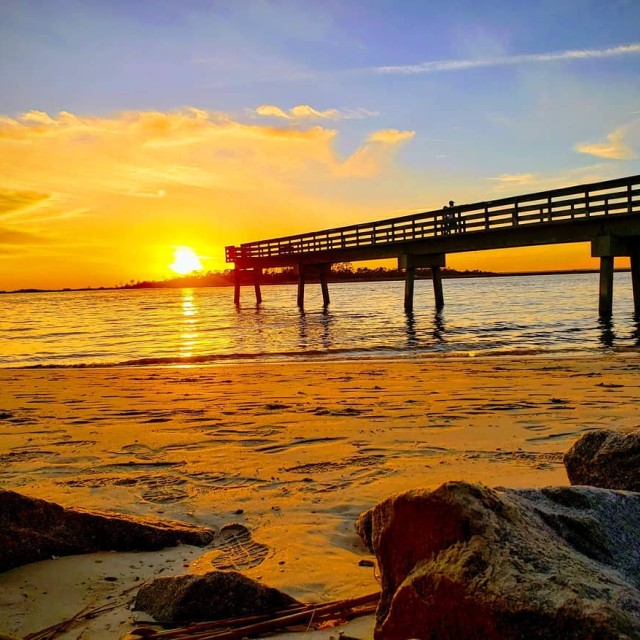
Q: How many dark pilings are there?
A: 8